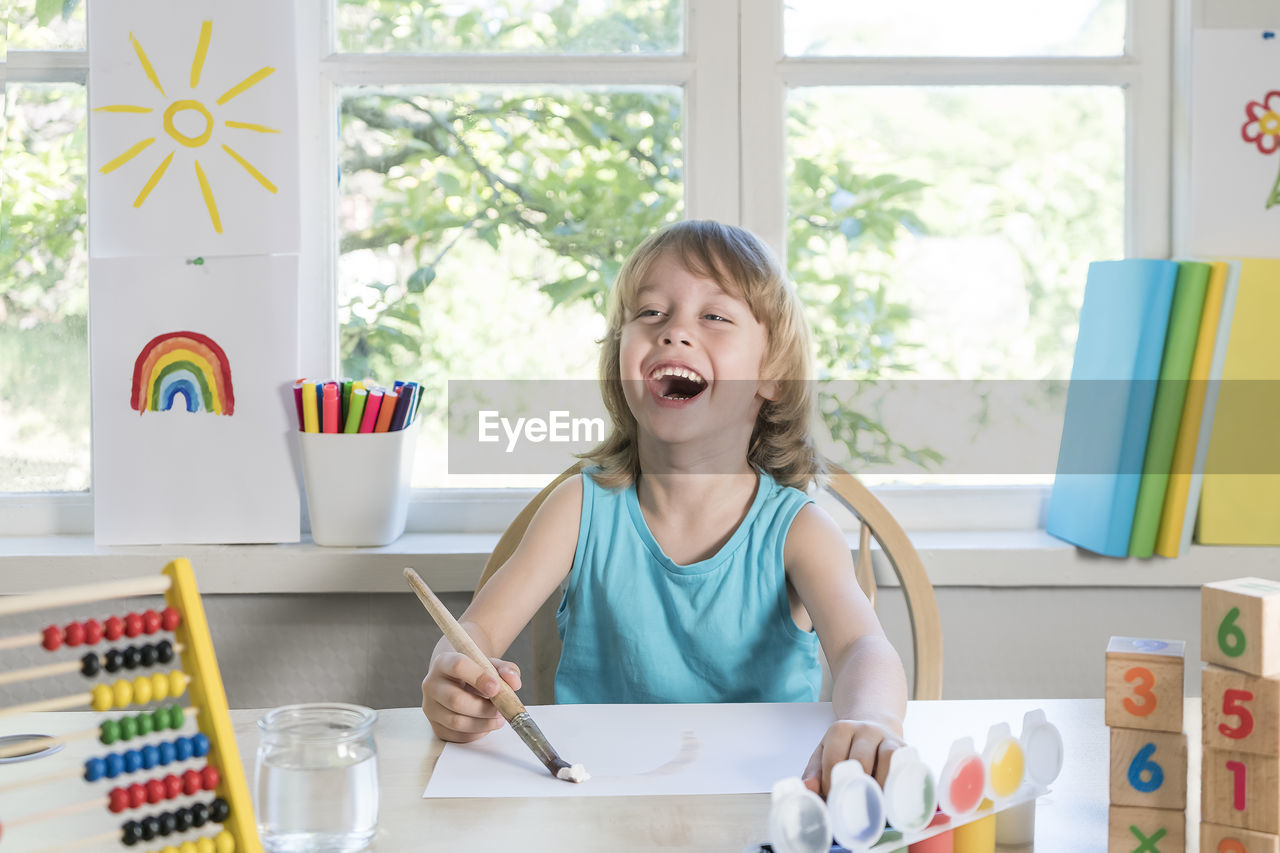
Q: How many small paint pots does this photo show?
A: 6